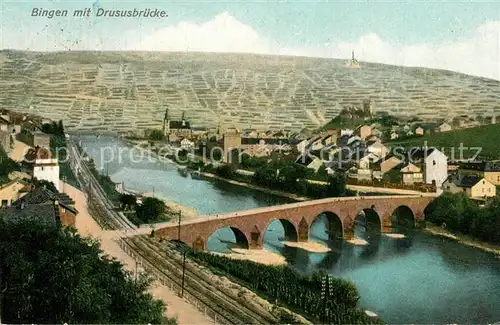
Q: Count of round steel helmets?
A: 0